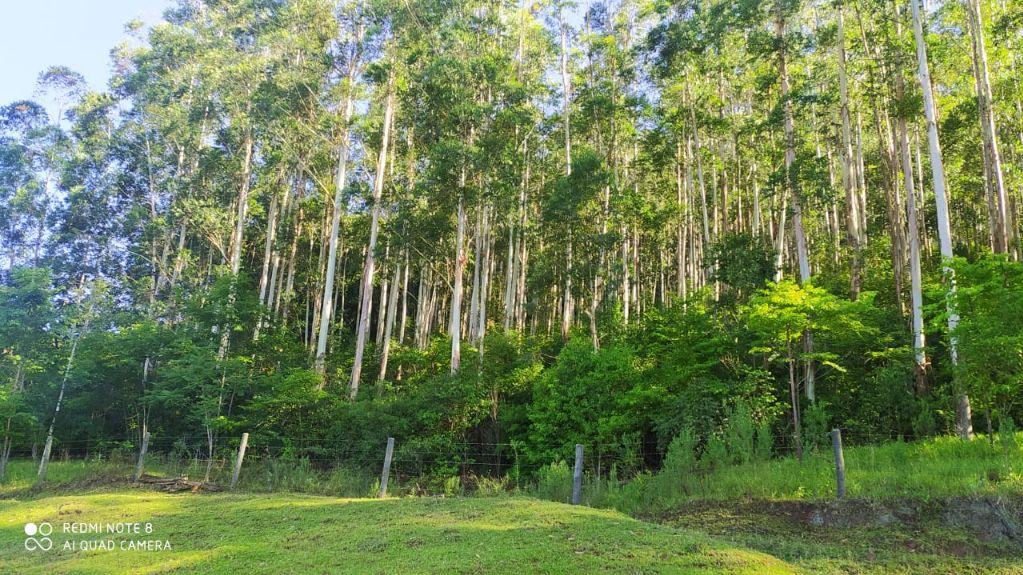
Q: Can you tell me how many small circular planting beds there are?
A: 0